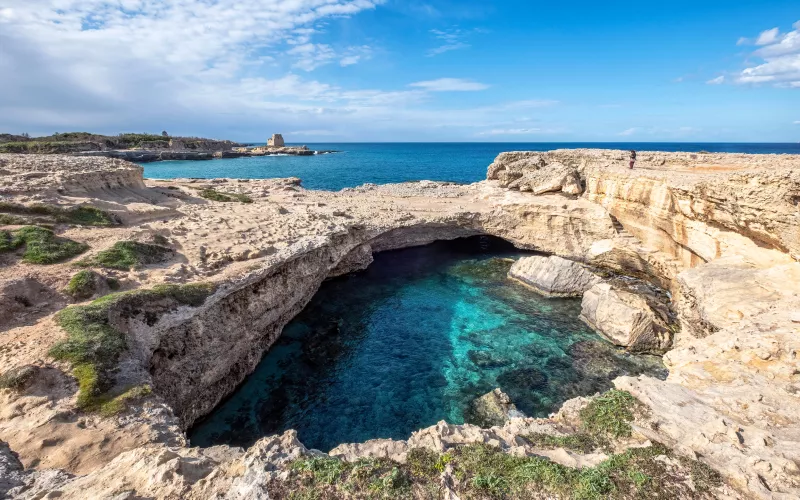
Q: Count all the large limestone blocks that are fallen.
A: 2